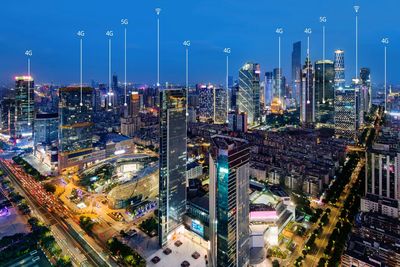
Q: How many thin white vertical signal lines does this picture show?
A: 12